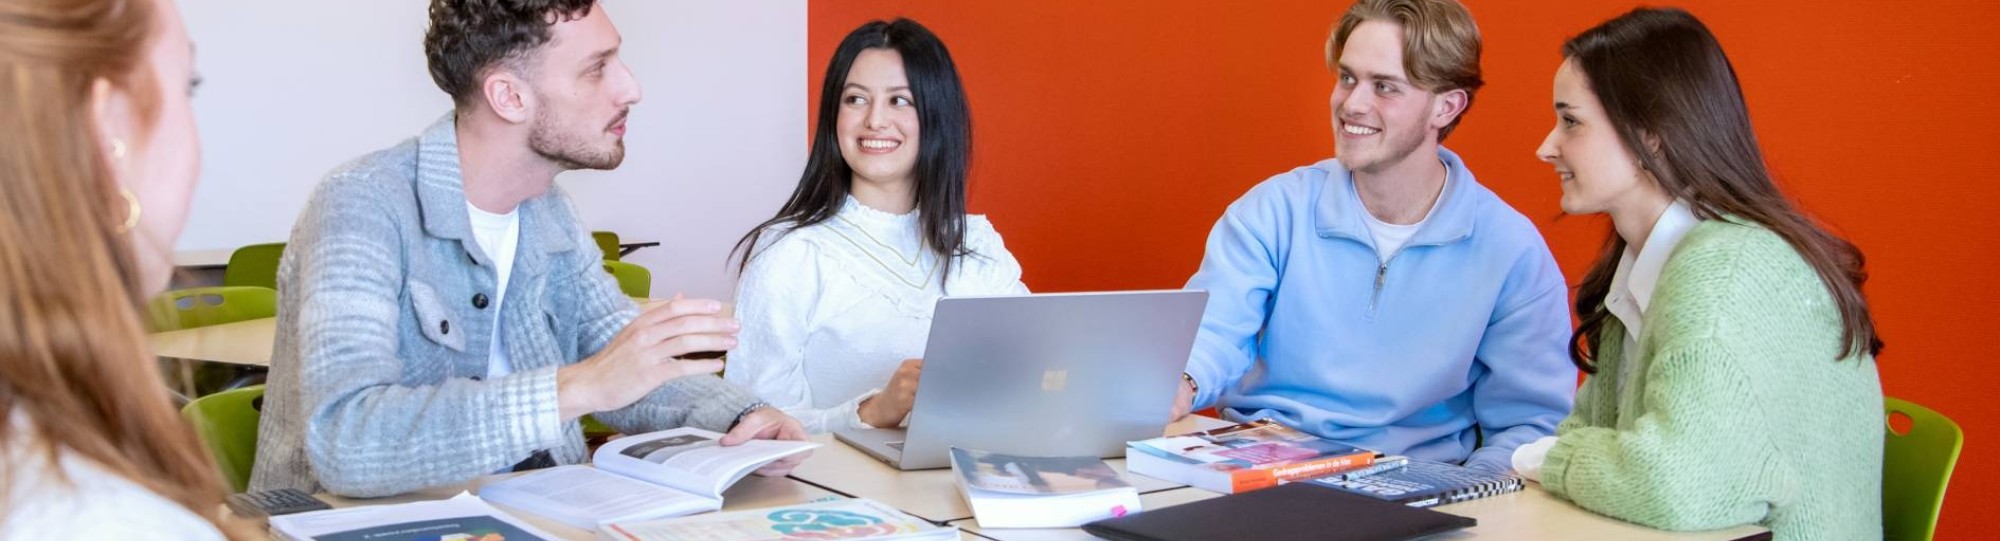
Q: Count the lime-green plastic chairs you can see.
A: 6